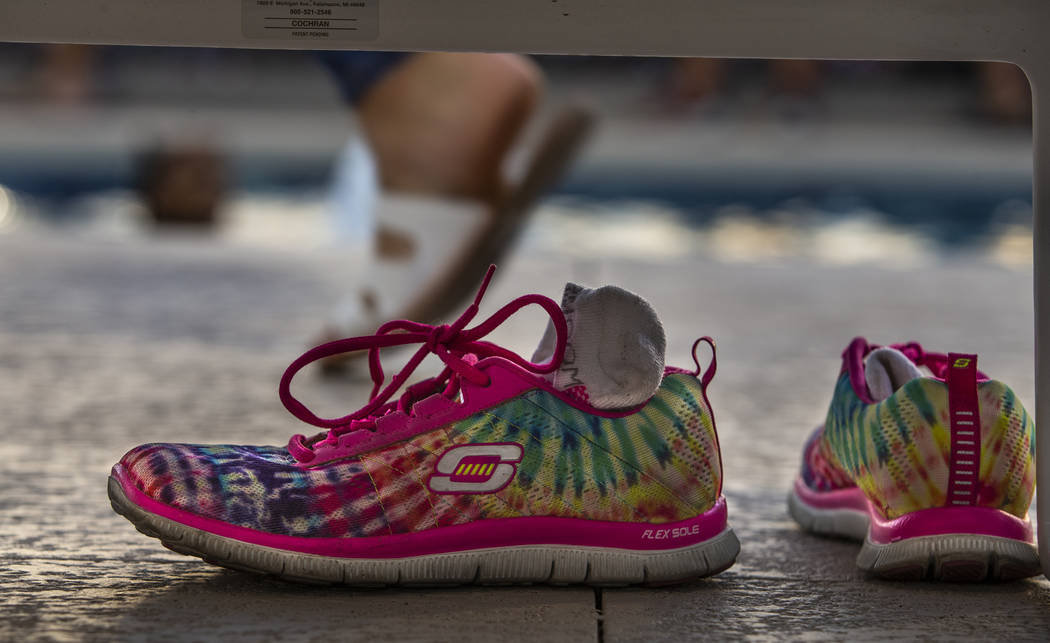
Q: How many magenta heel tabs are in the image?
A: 2